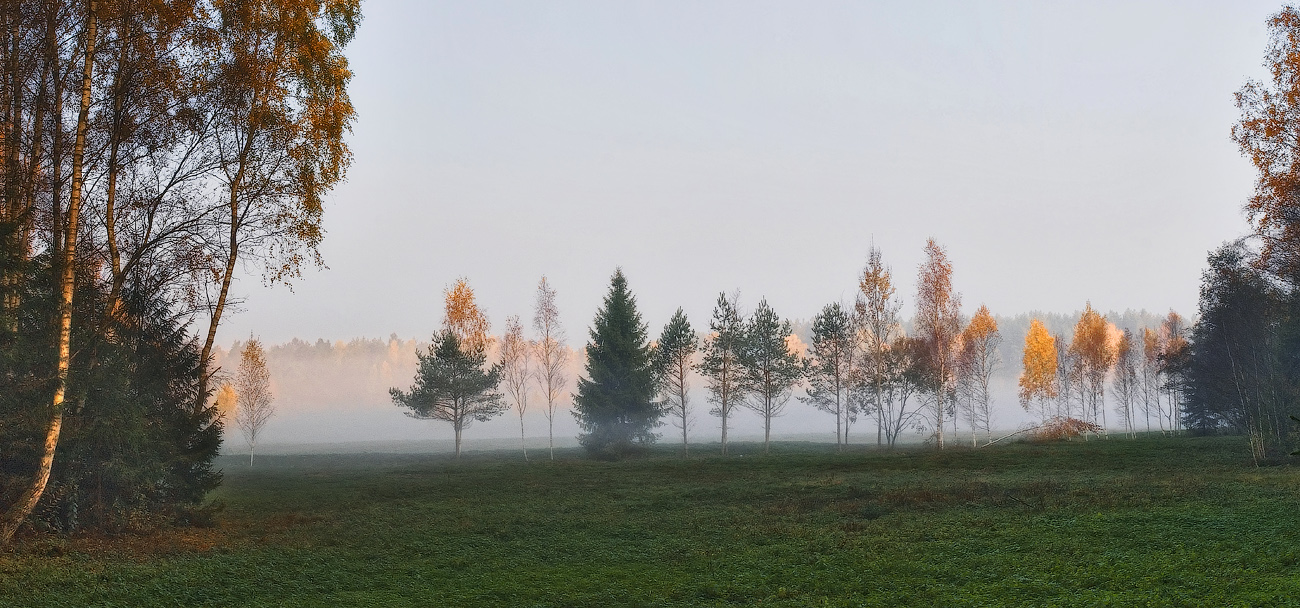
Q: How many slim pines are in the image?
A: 4